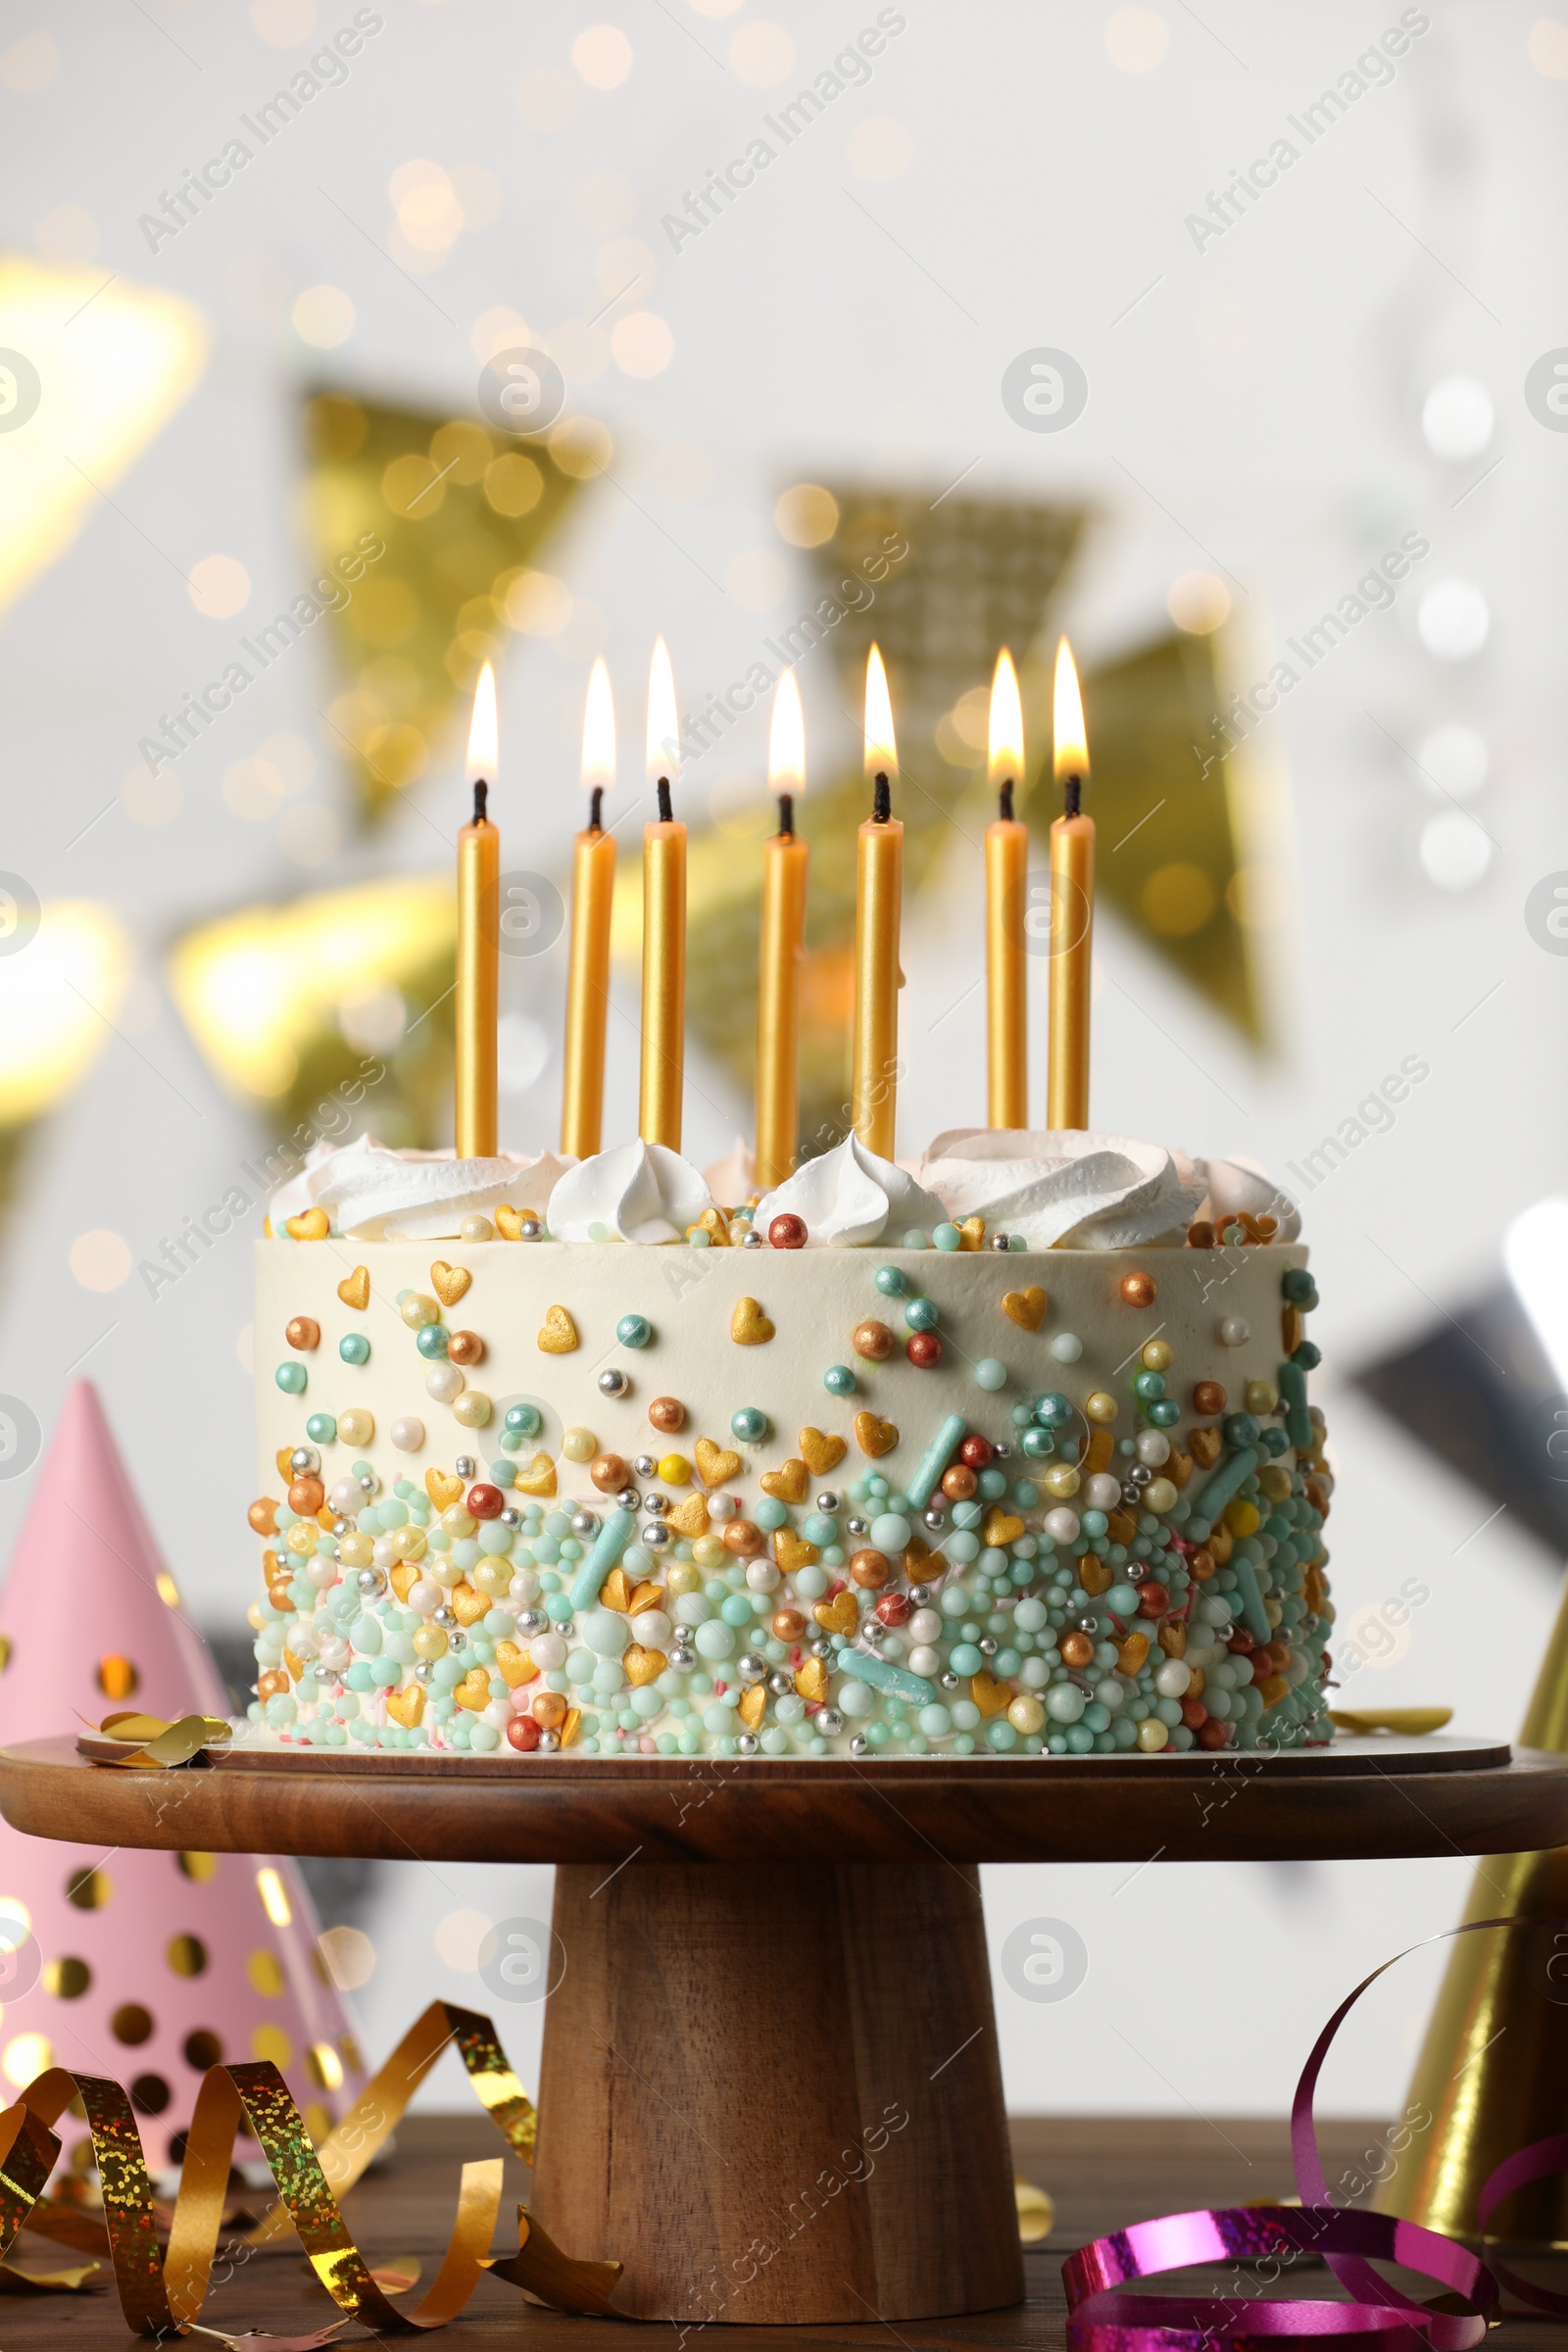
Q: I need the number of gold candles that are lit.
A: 7